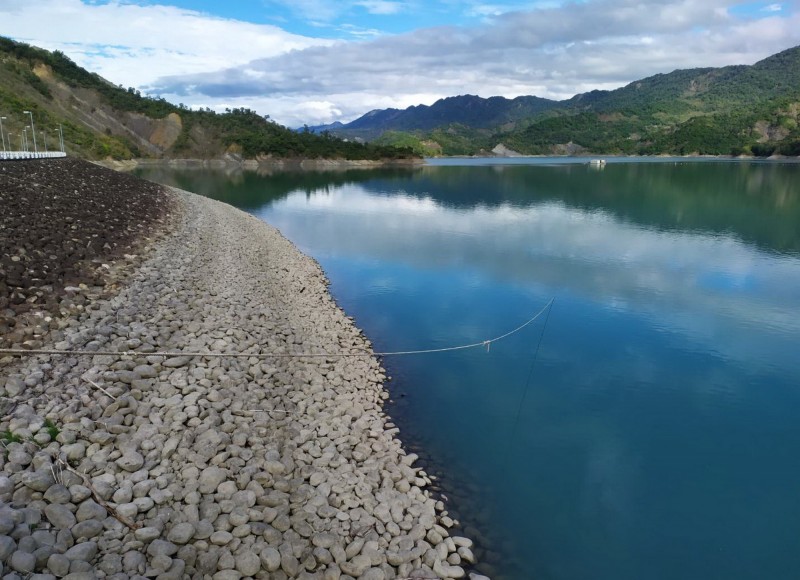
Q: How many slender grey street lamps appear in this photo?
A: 9